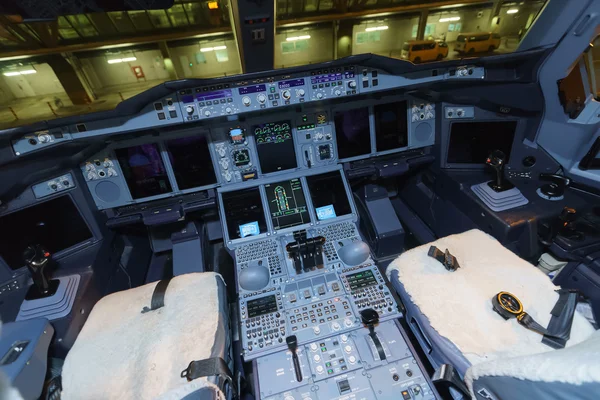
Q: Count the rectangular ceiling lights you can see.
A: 7